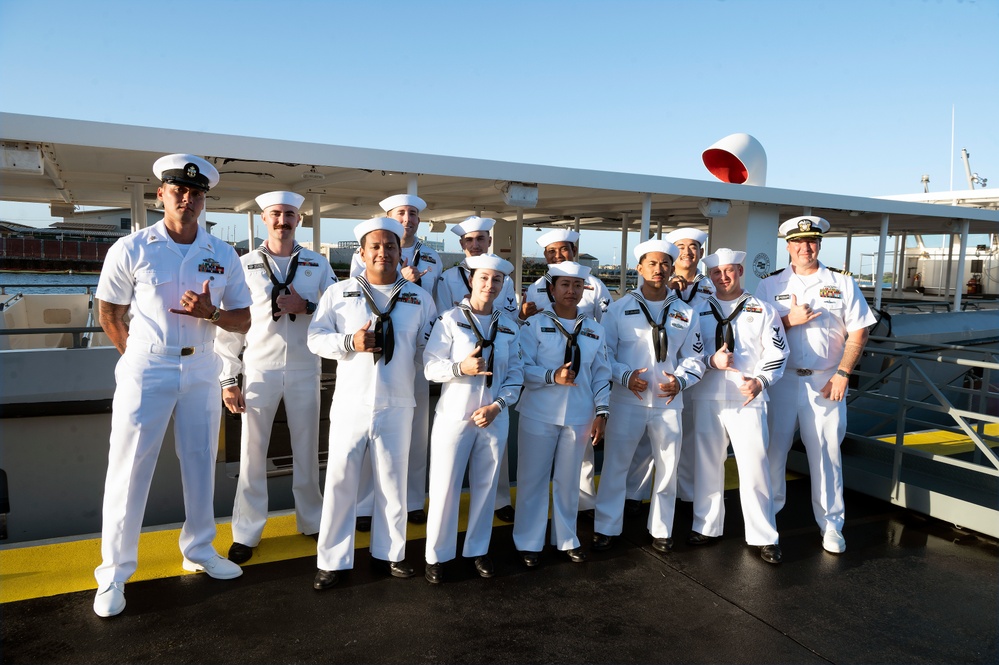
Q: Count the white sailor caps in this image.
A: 10